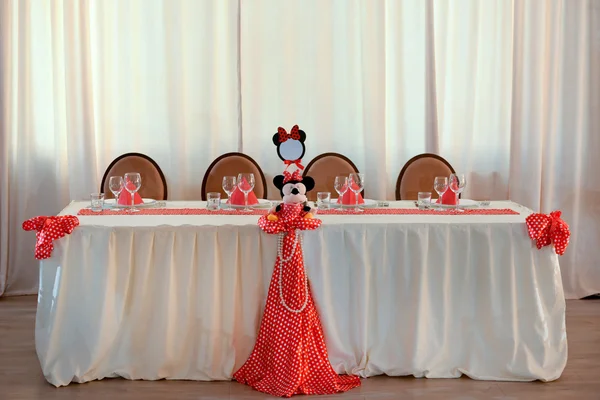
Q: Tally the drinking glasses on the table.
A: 12